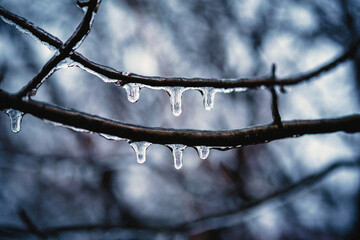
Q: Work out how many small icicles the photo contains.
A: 7